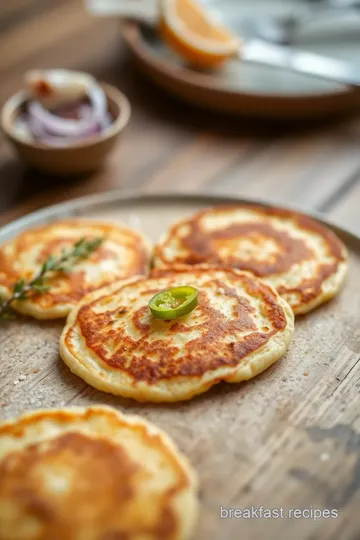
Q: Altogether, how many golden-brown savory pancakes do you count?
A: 4